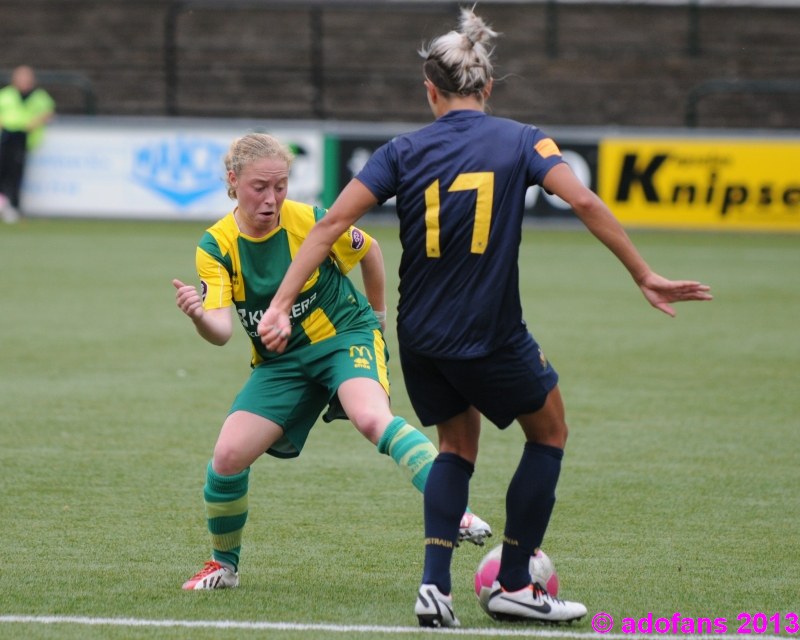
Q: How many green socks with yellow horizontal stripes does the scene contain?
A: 2